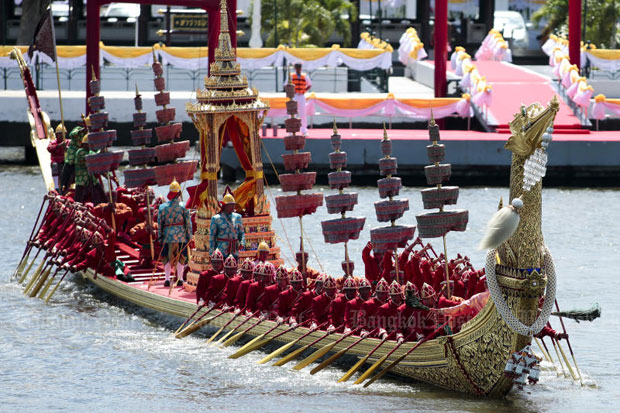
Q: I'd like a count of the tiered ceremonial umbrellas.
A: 7